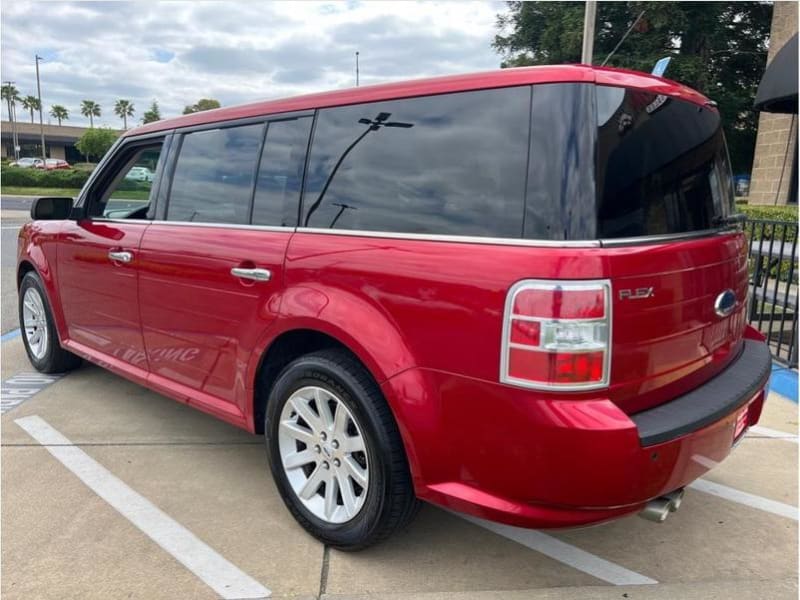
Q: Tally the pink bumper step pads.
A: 0